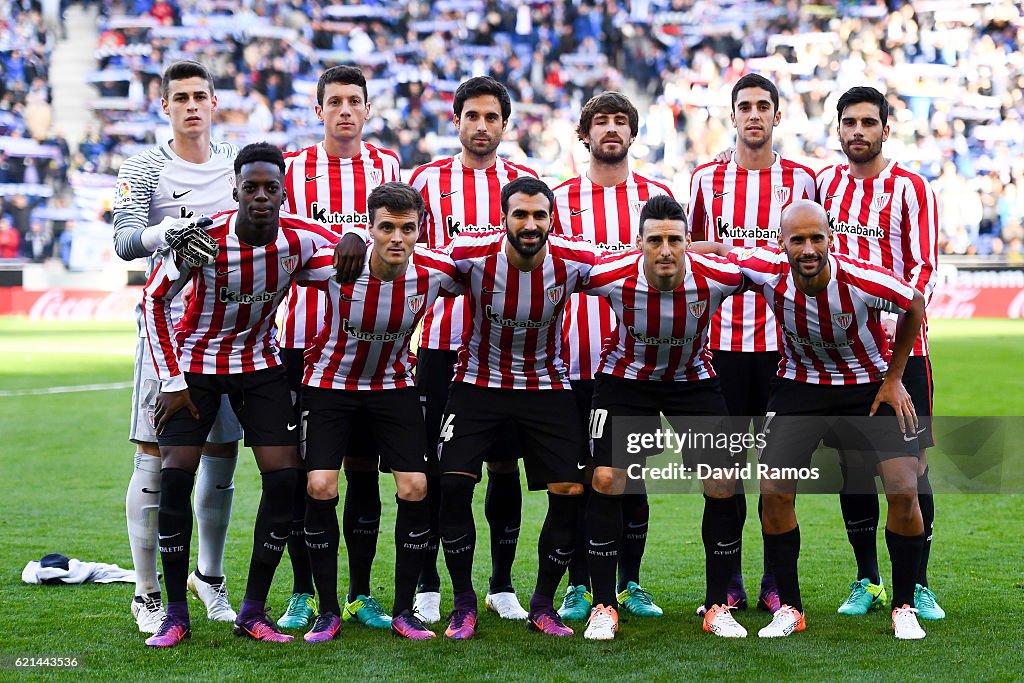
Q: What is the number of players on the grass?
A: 11